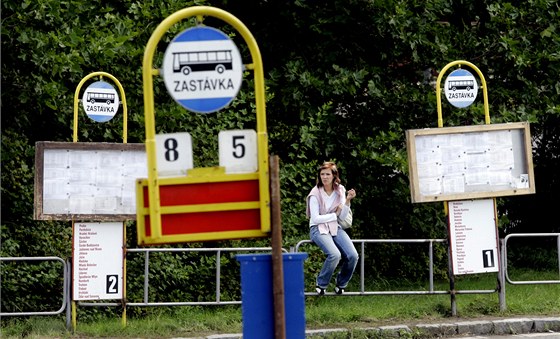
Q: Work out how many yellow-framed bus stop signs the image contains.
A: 3